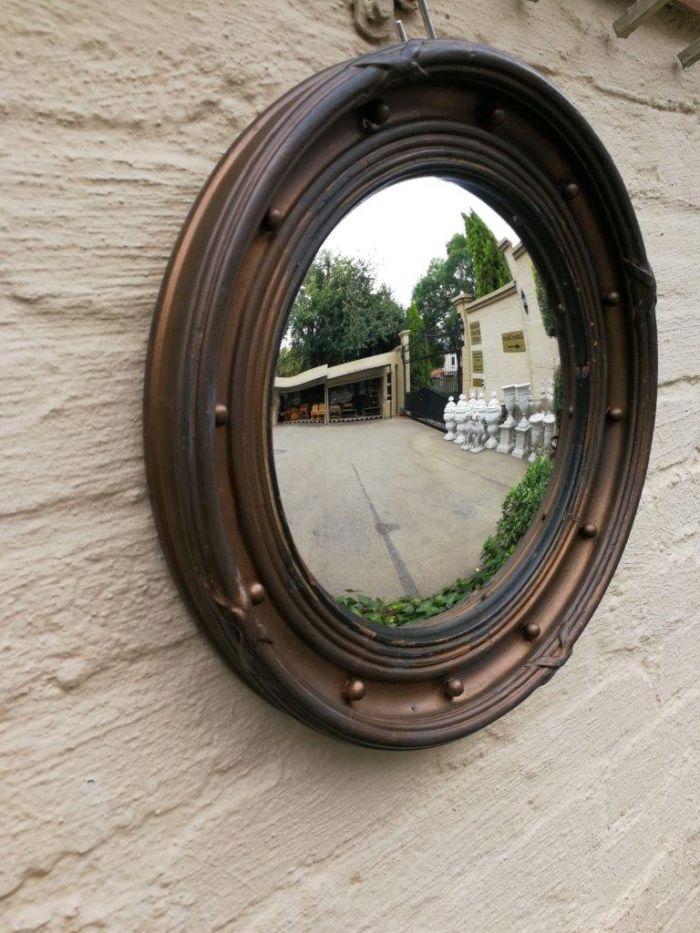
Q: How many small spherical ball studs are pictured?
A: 12